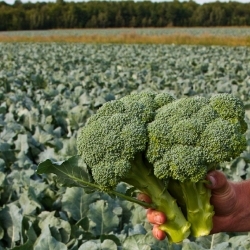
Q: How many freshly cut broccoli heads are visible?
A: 2